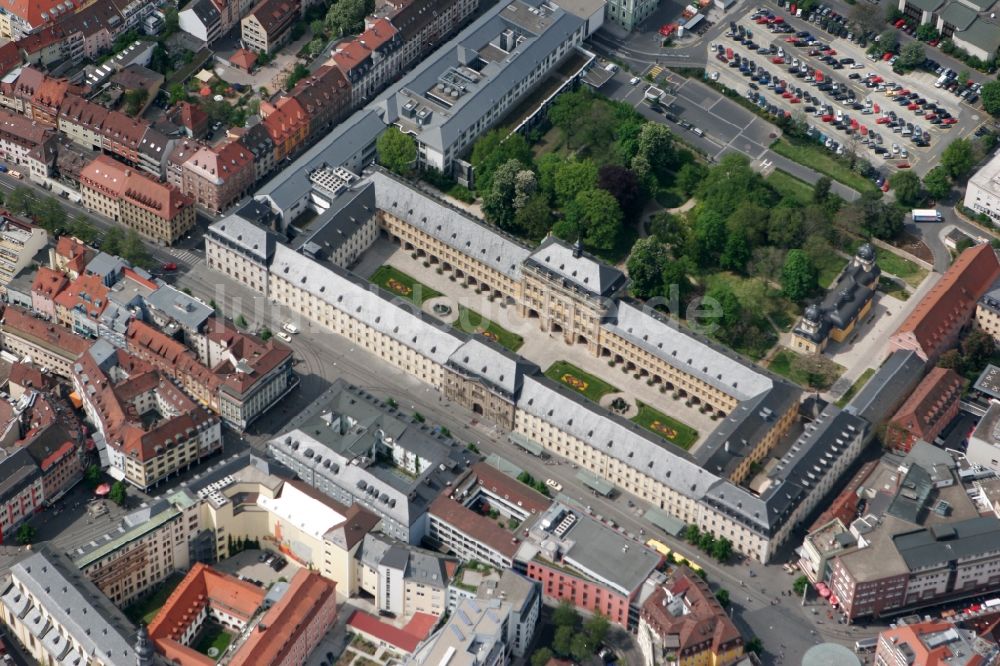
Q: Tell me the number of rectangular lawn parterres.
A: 4